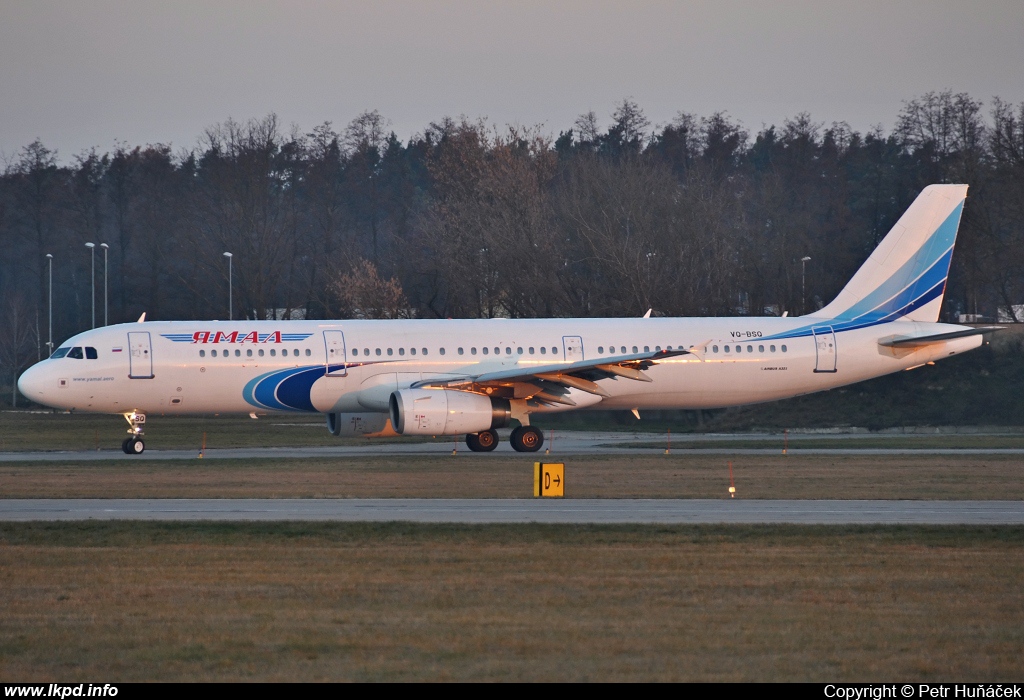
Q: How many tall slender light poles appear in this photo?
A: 5